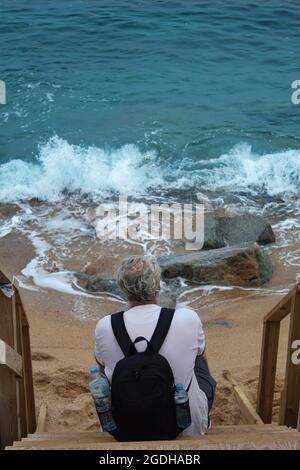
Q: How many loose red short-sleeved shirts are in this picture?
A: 0